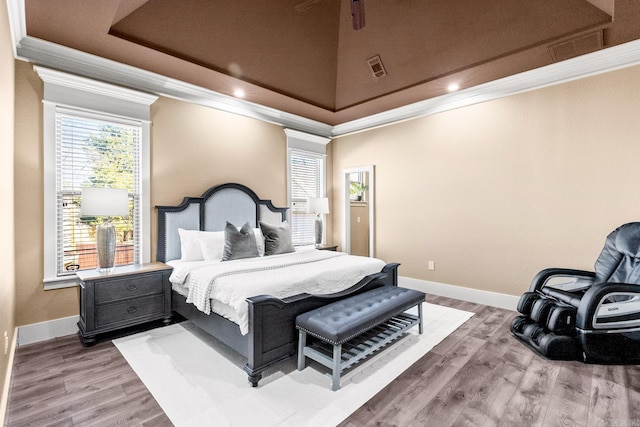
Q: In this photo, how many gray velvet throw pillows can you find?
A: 2